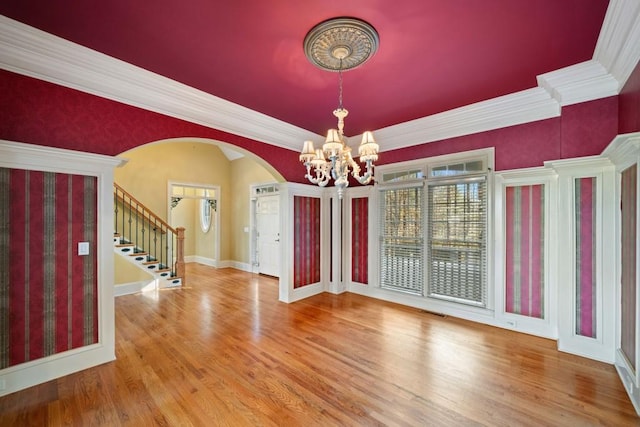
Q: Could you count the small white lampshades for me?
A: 5